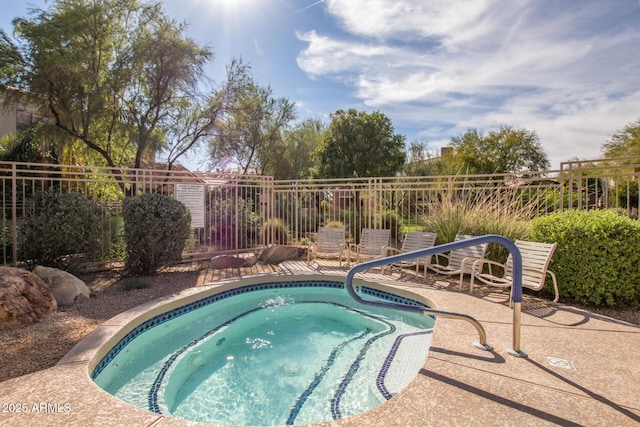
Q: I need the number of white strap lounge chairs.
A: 5